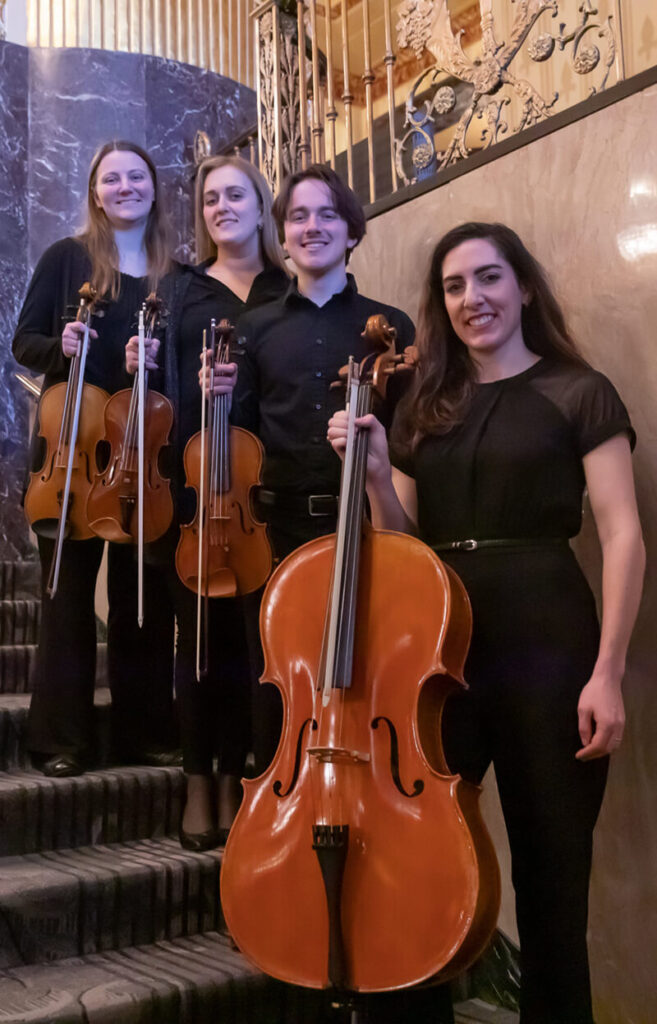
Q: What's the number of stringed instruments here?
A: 4